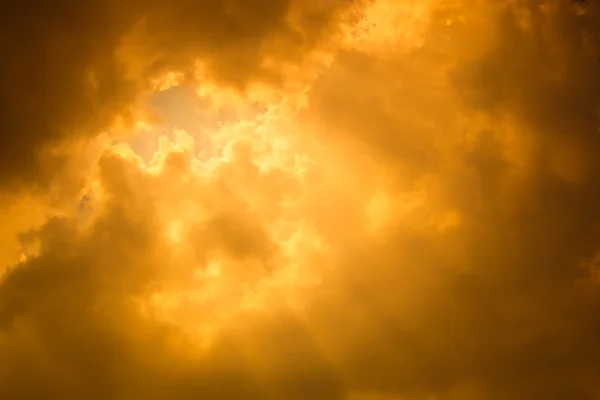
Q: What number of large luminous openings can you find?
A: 1